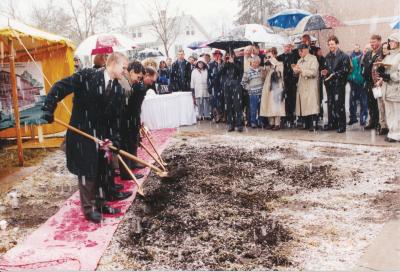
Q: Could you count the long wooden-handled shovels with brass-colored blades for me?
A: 4